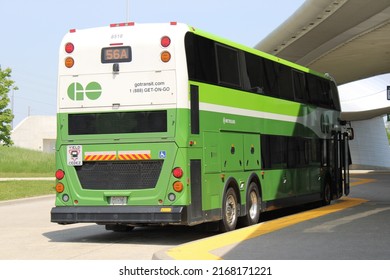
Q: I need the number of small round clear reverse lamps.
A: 2